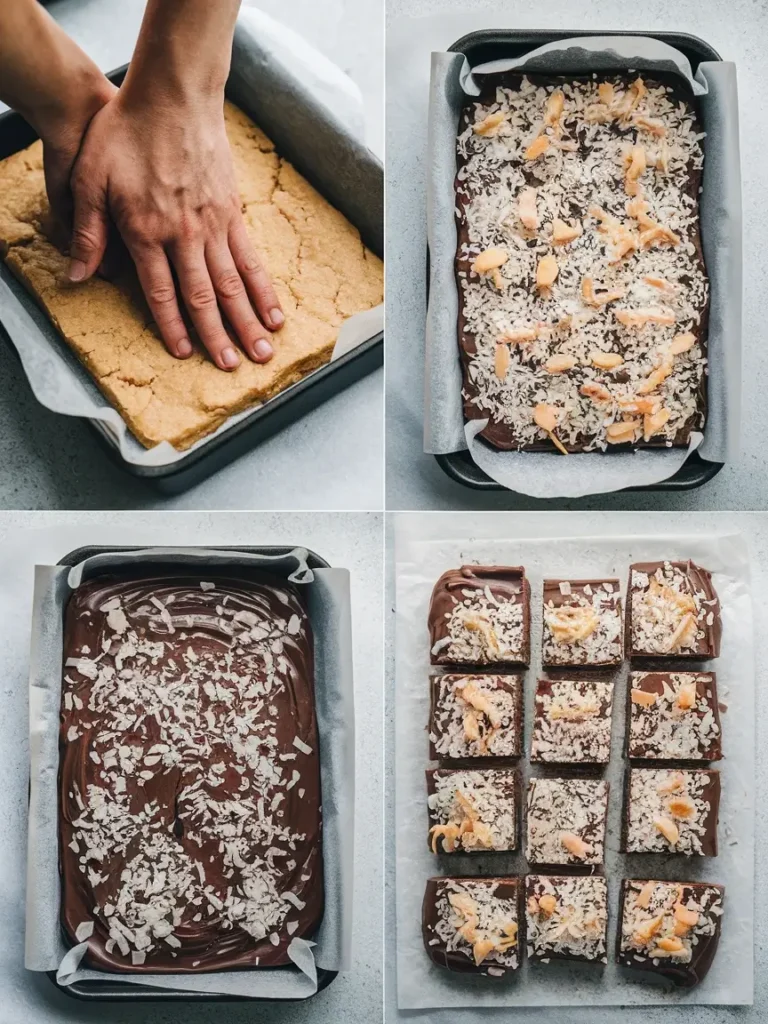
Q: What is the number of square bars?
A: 12